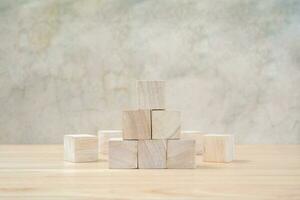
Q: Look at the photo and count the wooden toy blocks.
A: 10